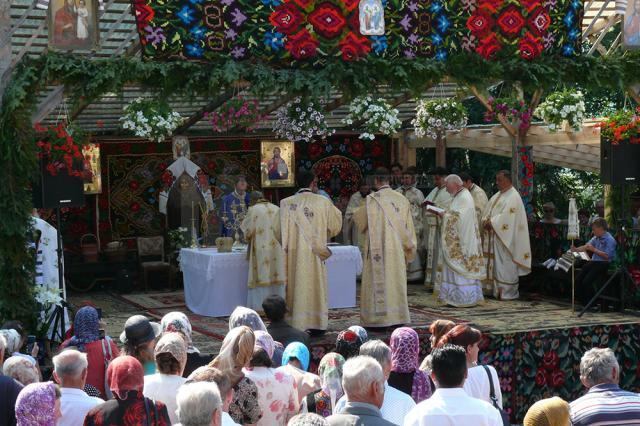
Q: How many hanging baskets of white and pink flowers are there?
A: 7